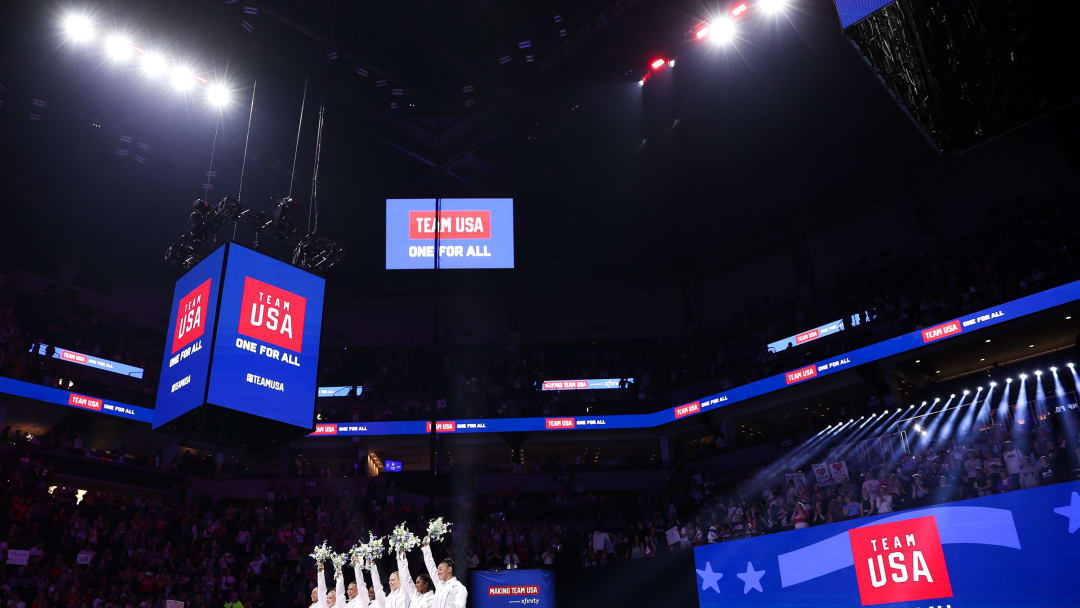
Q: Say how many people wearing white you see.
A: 7